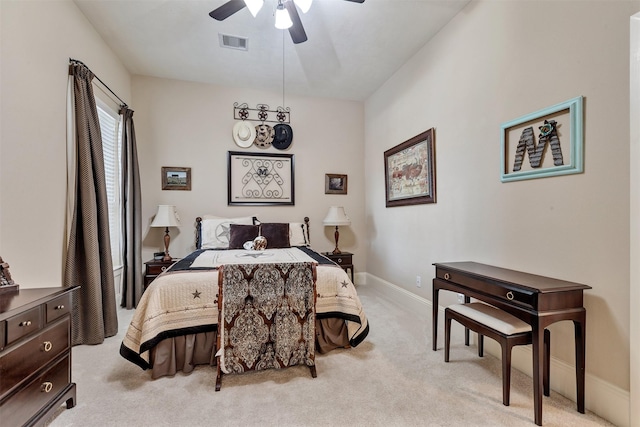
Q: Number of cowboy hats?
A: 3